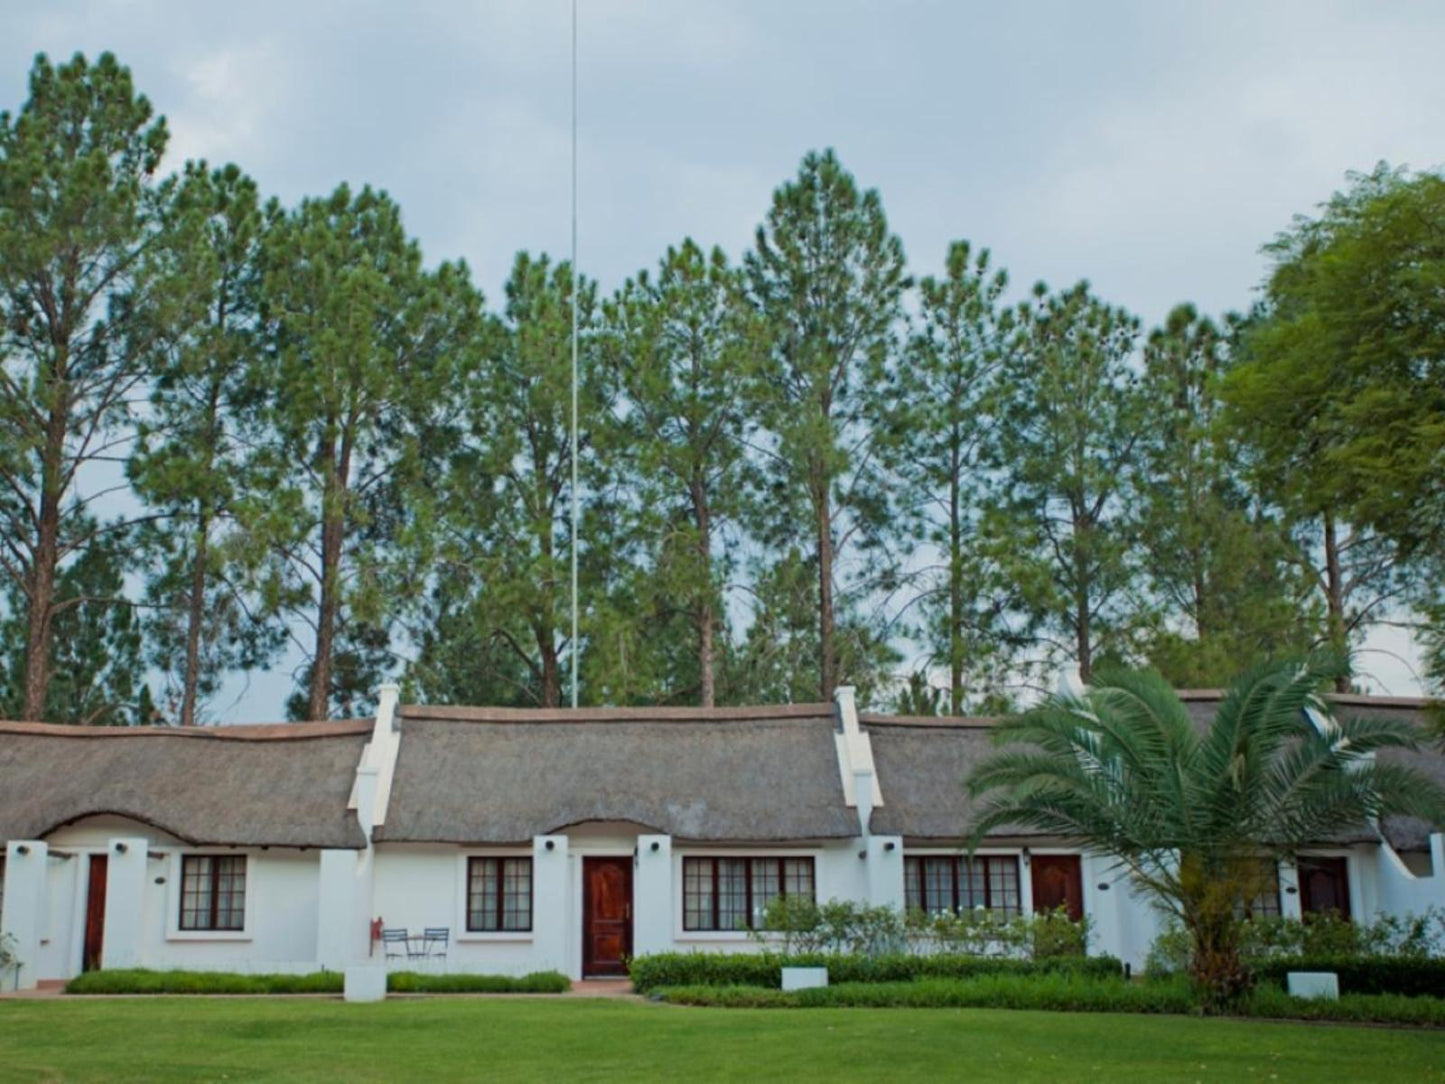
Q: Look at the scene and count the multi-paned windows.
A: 5